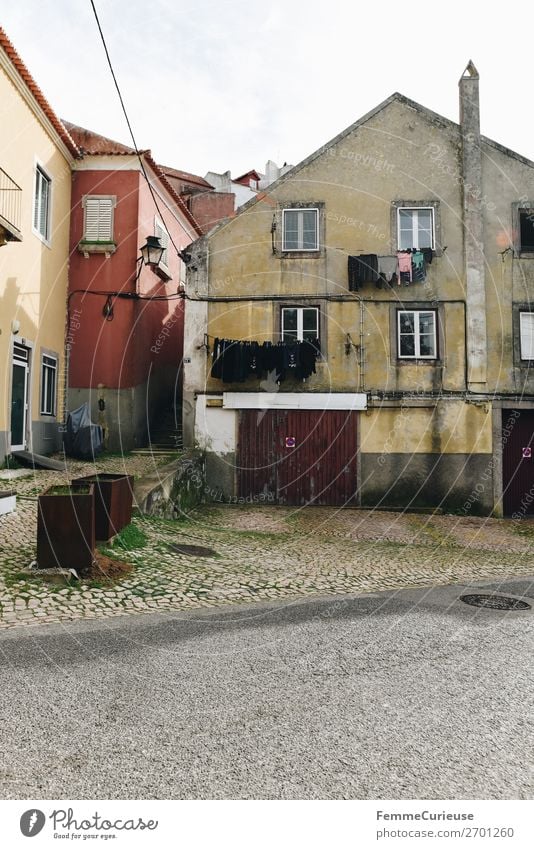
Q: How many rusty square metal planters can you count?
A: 2